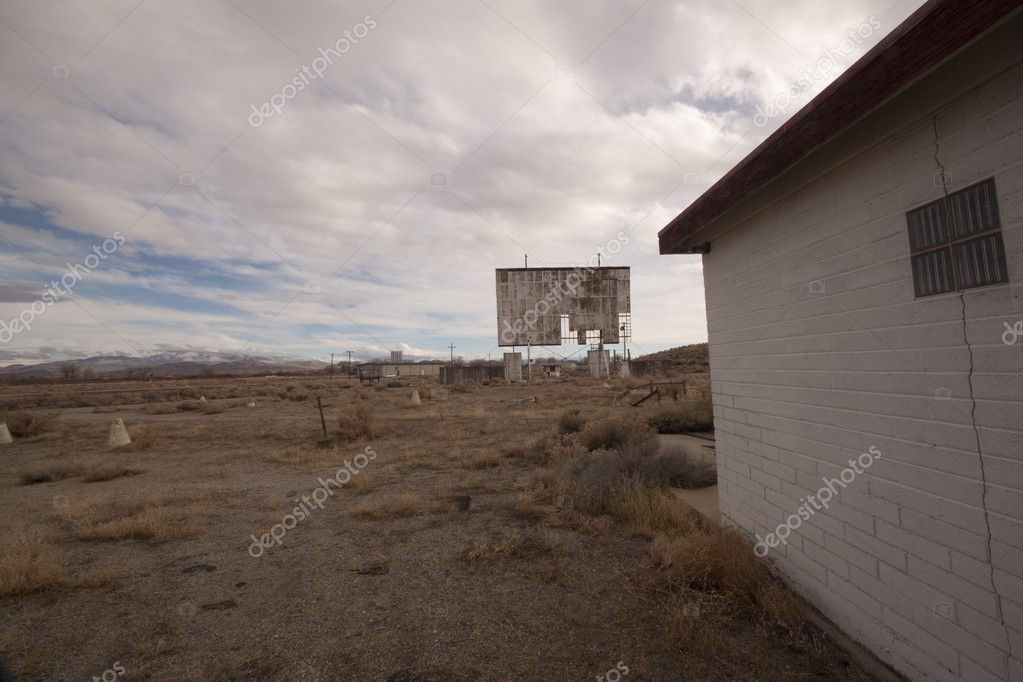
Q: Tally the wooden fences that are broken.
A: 1